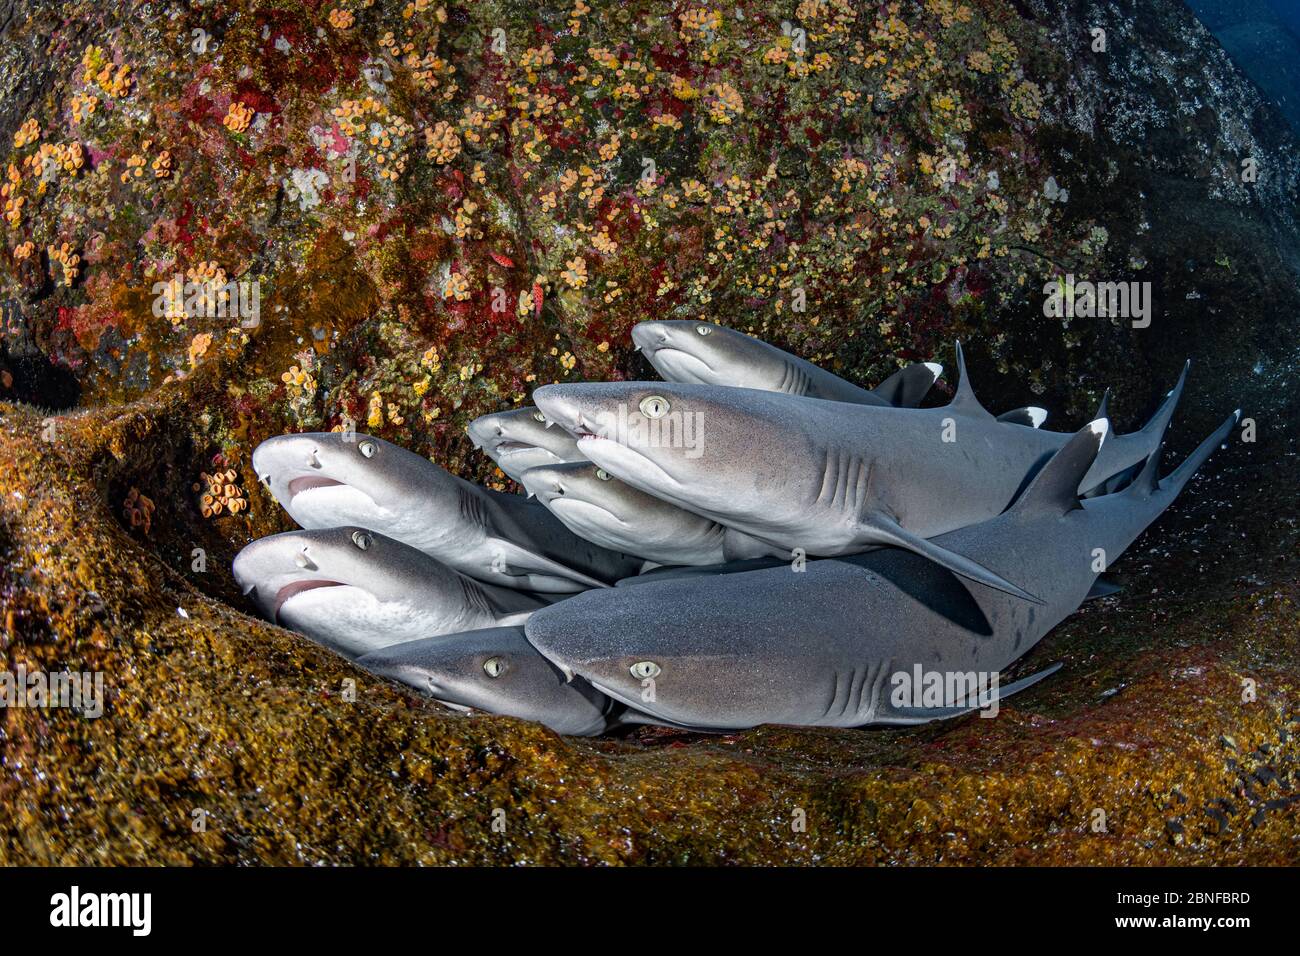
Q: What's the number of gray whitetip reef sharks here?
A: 8